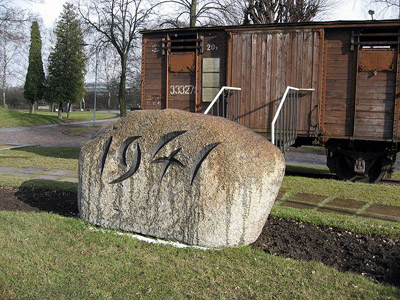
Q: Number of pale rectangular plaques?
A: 3